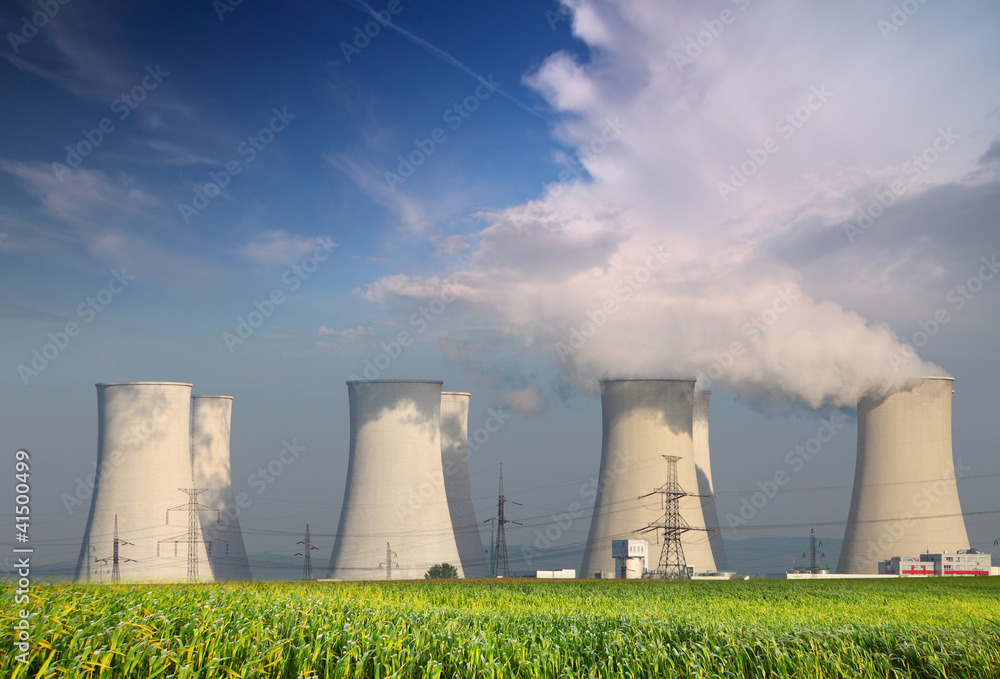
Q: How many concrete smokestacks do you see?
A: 7